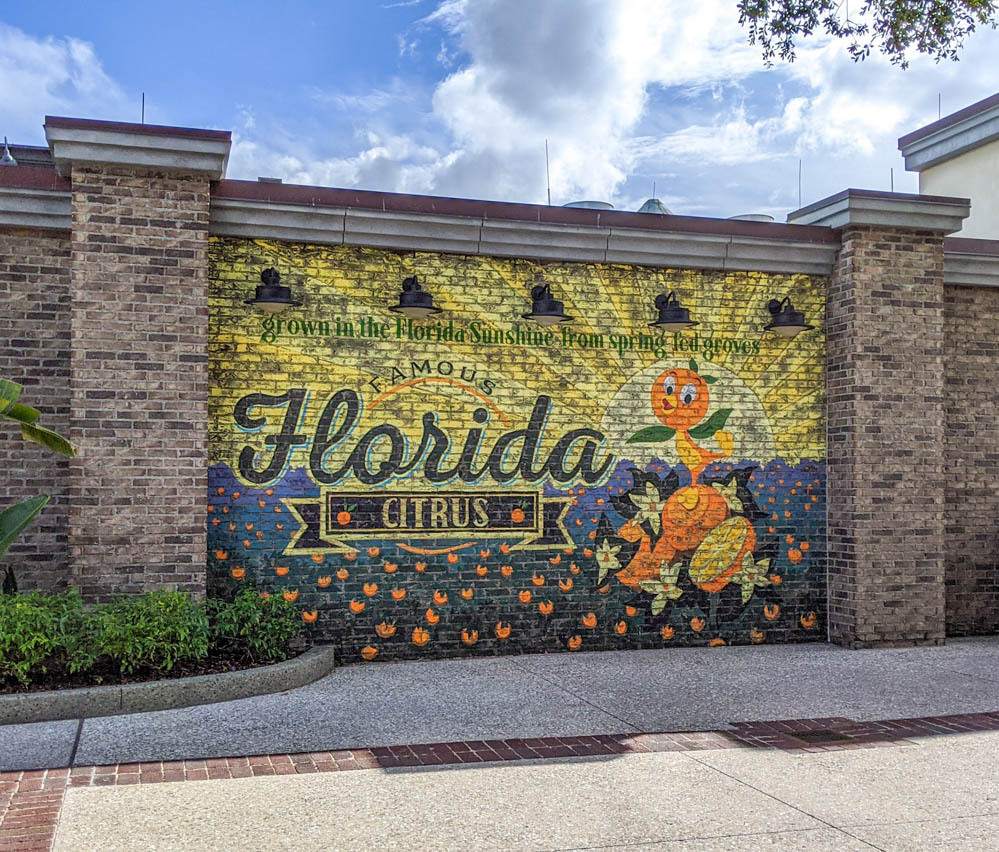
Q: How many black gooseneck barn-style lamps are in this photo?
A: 5